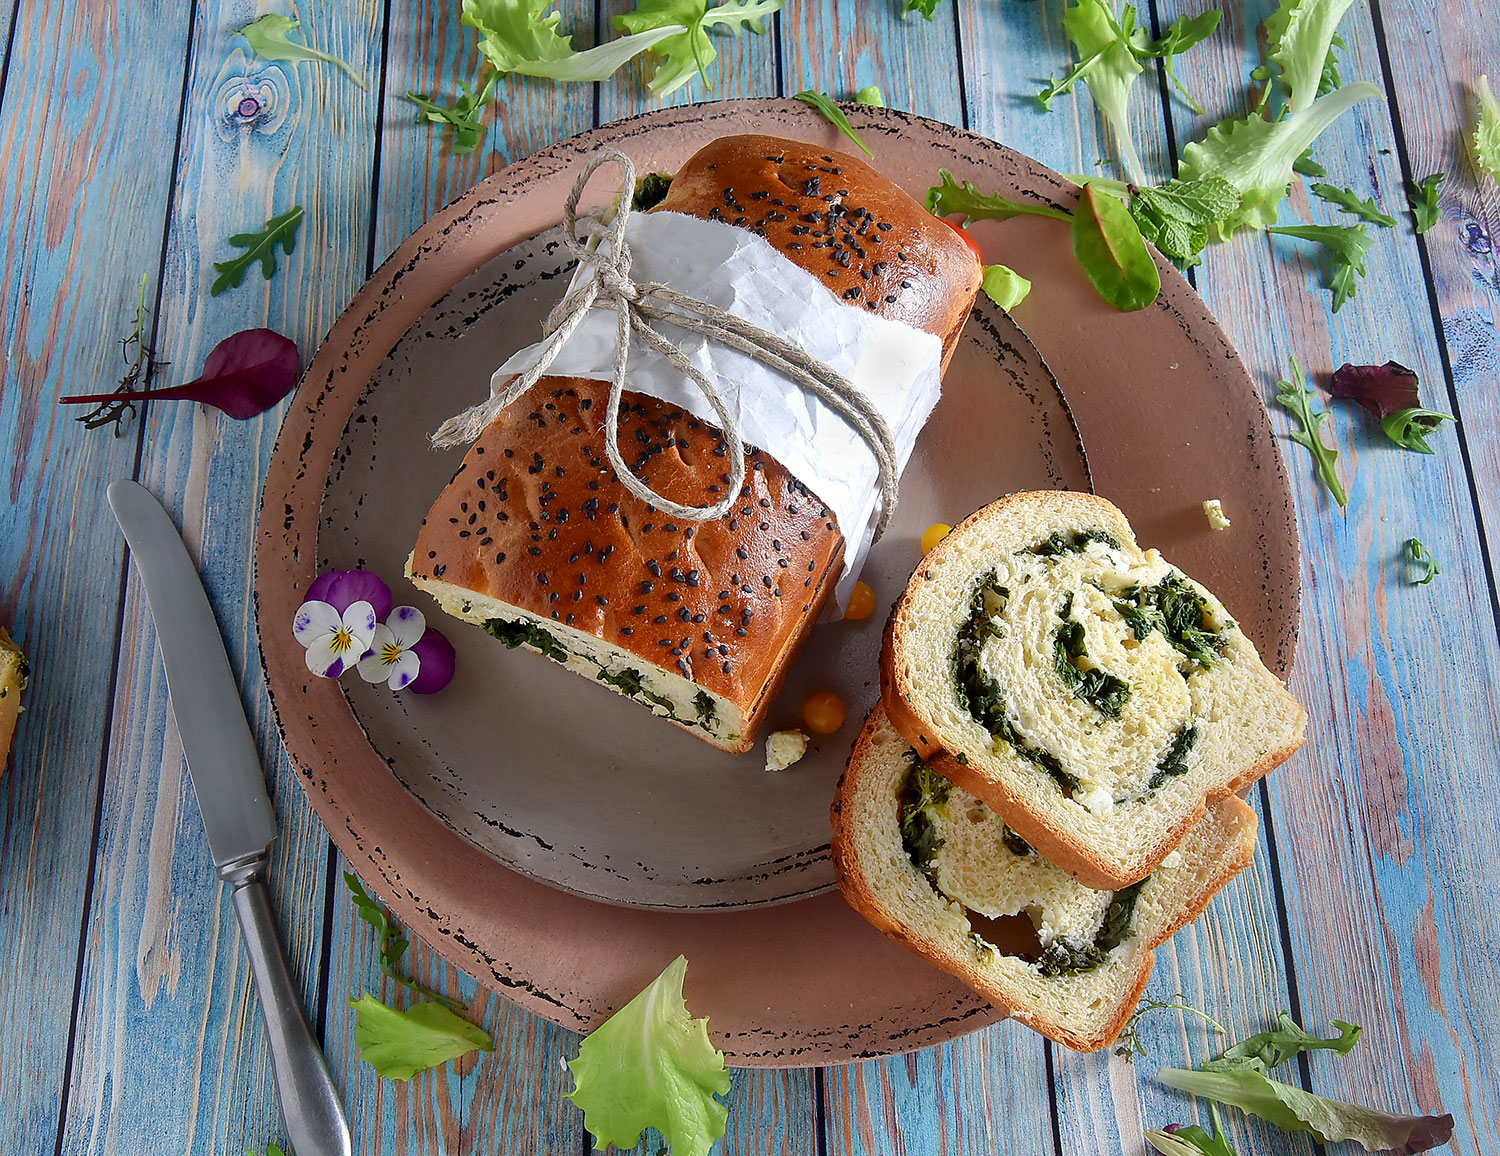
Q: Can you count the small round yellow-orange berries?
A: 3